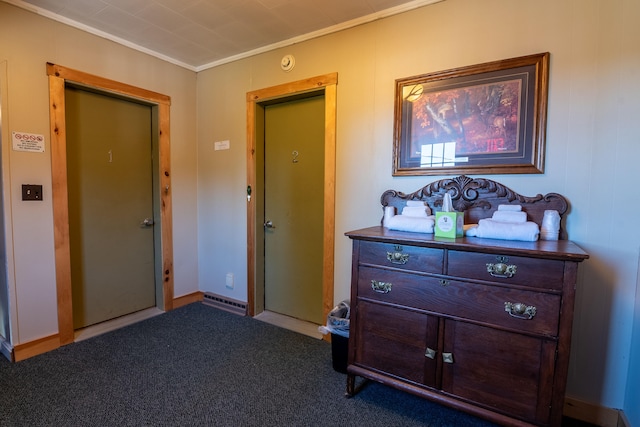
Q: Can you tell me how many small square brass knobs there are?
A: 2